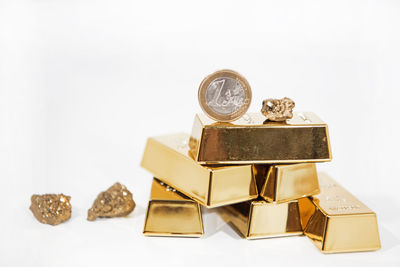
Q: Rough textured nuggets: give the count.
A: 3